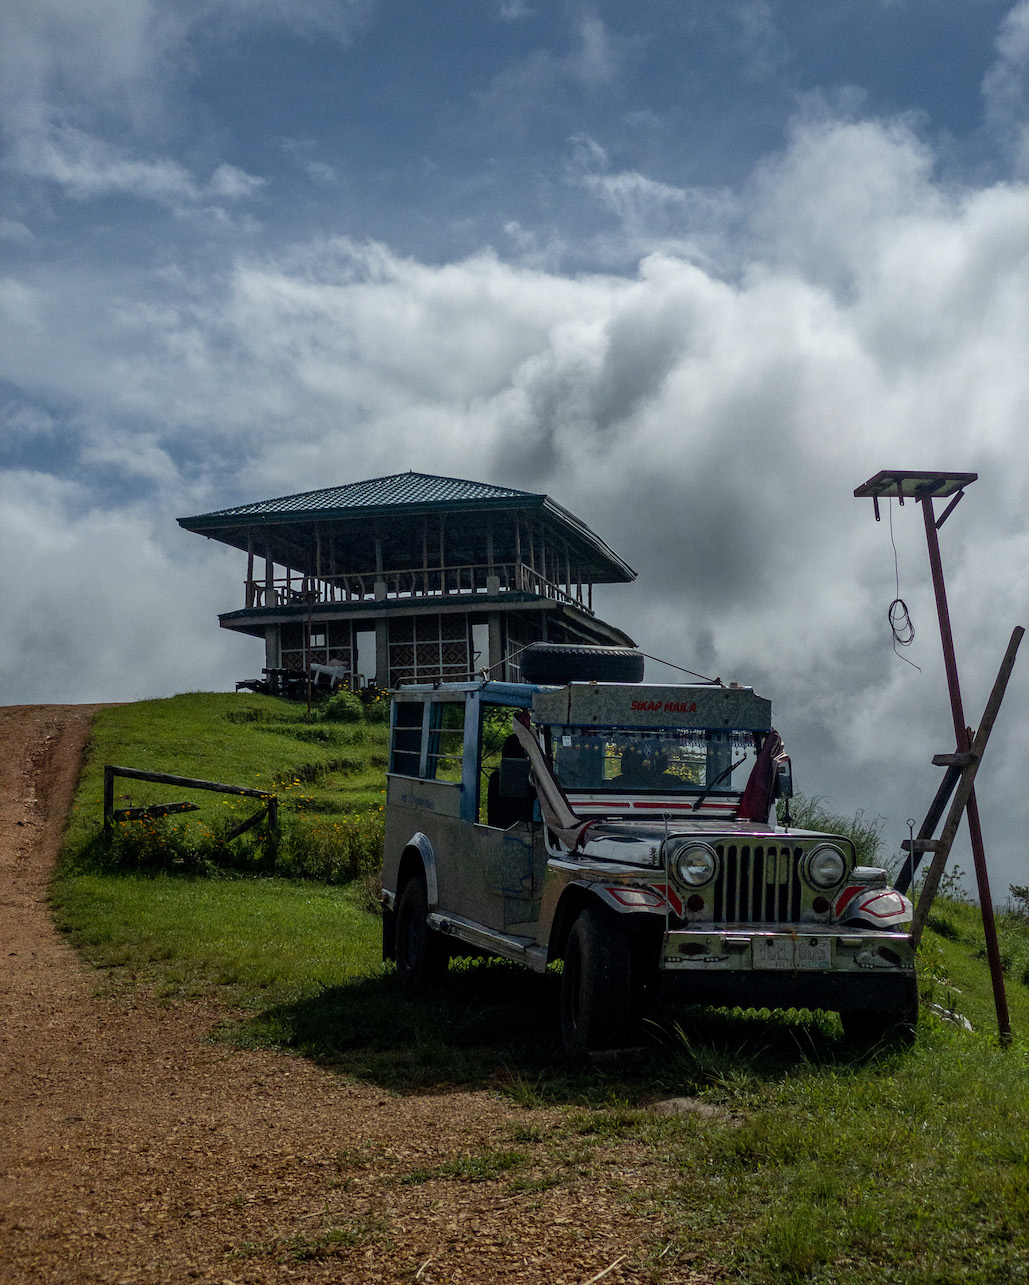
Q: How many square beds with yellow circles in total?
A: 0